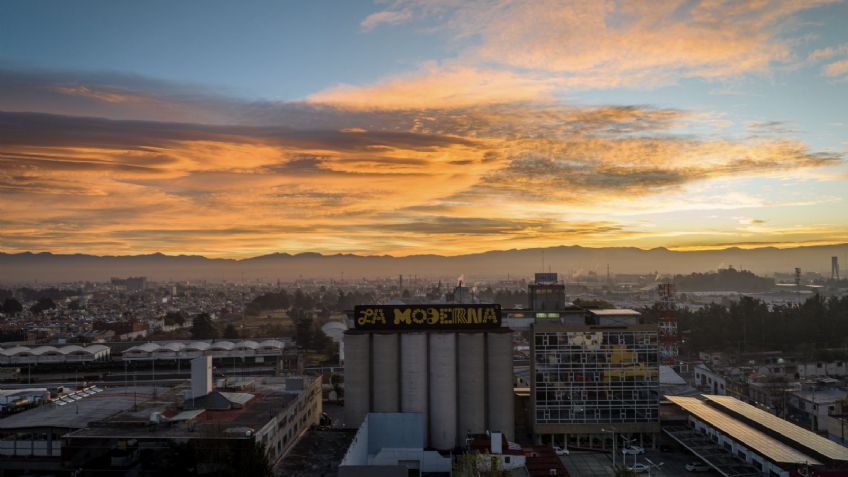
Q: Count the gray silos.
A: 6